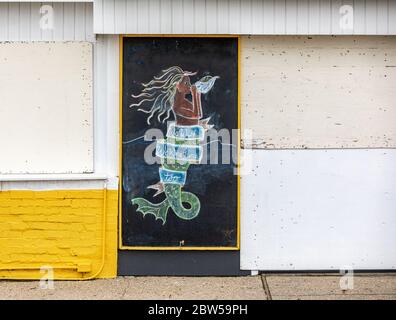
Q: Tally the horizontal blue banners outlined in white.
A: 3